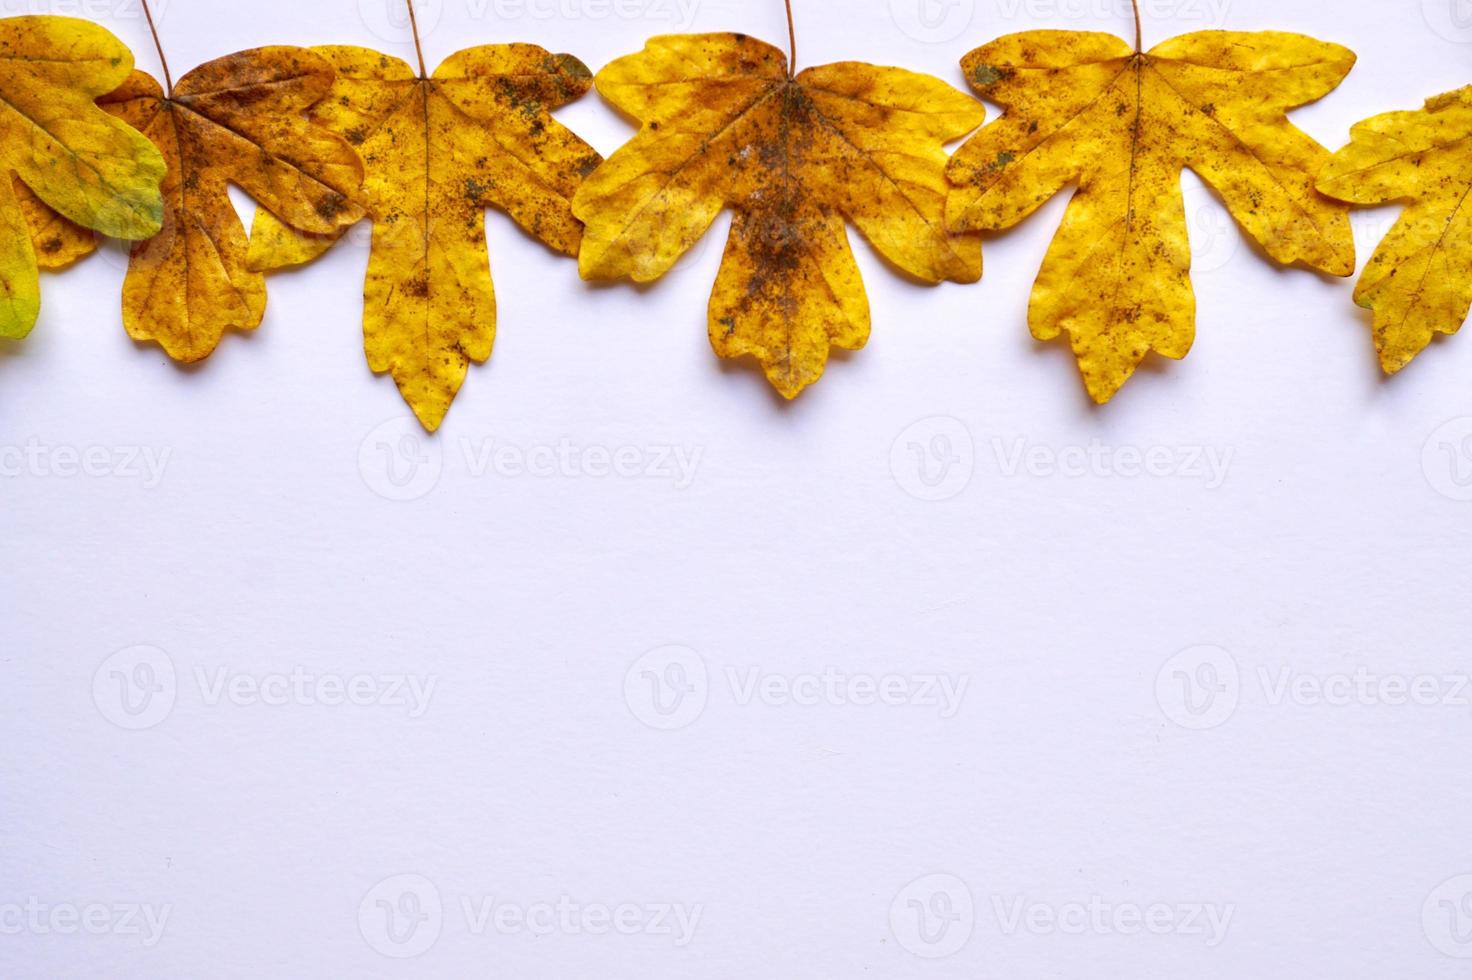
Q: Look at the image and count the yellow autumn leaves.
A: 6